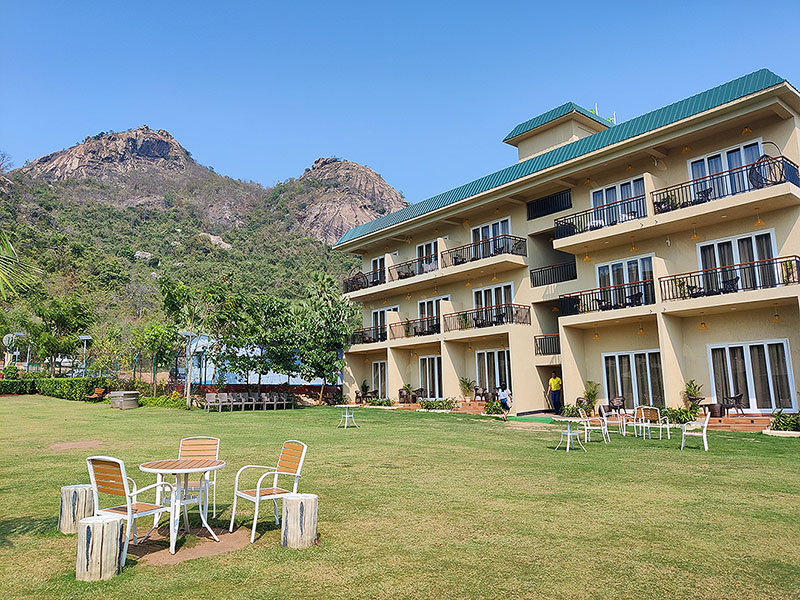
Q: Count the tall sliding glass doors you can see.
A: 15